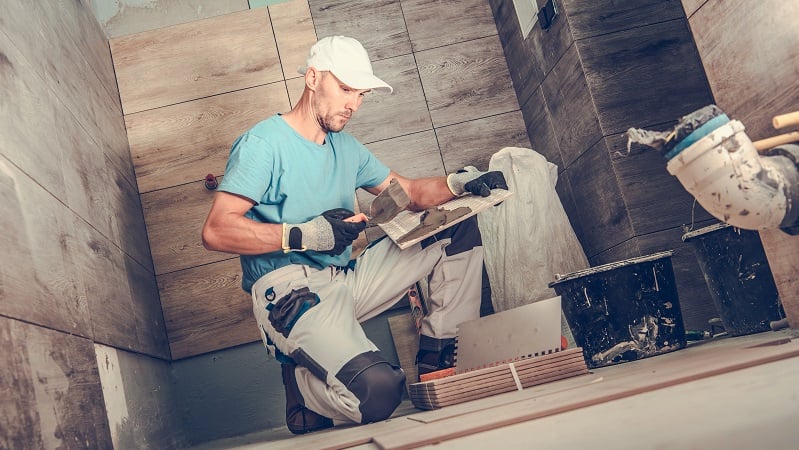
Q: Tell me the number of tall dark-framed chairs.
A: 0